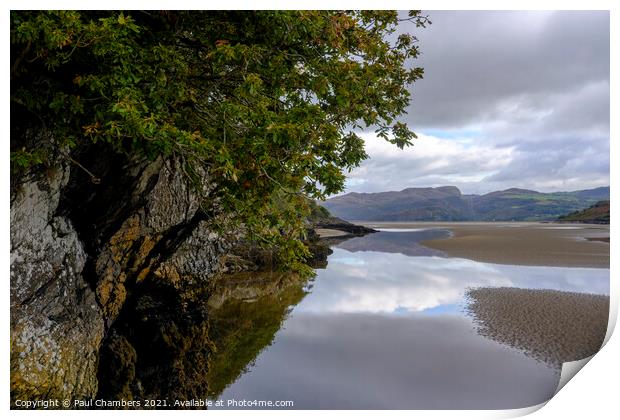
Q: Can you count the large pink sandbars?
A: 0